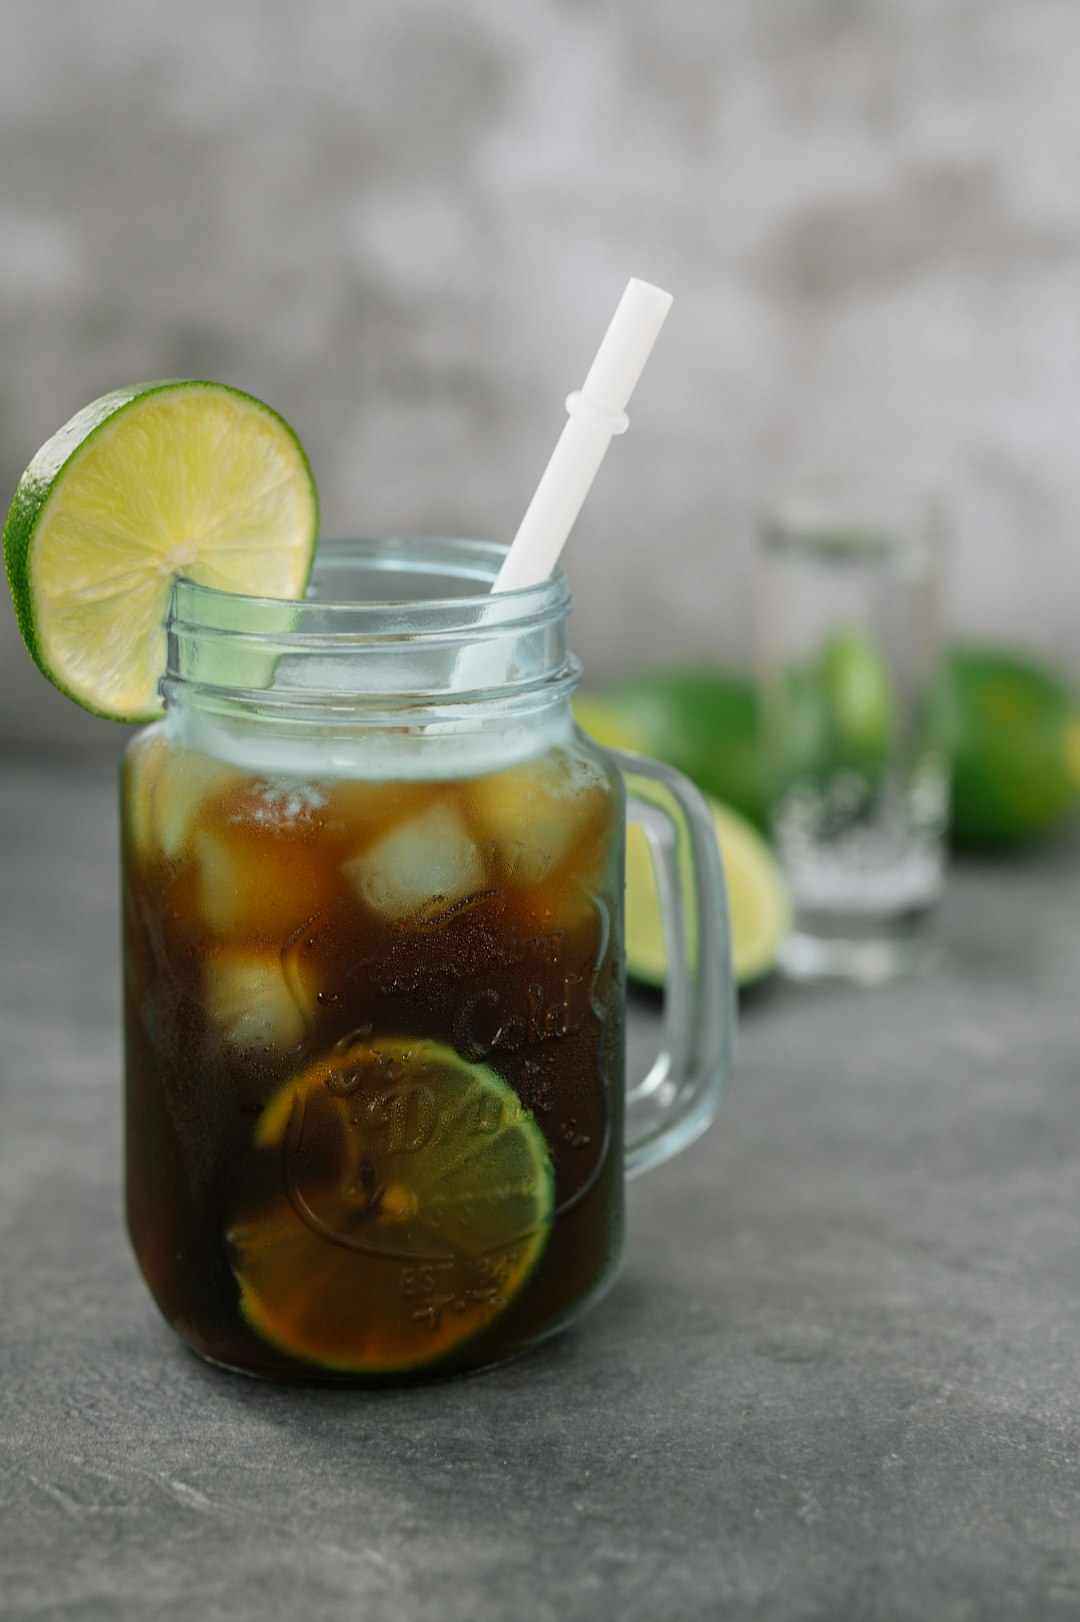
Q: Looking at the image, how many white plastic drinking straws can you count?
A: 1